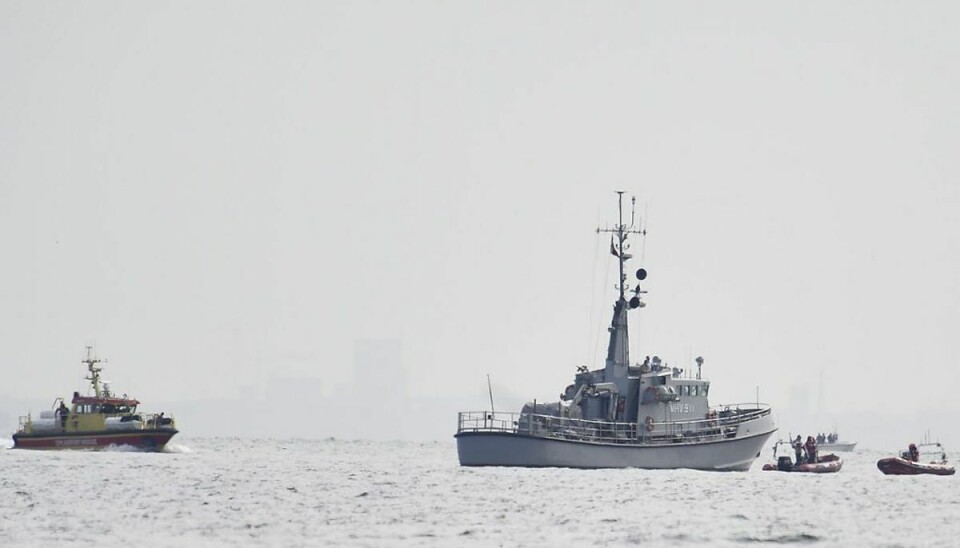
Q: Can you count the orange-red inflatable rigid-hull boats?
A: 2